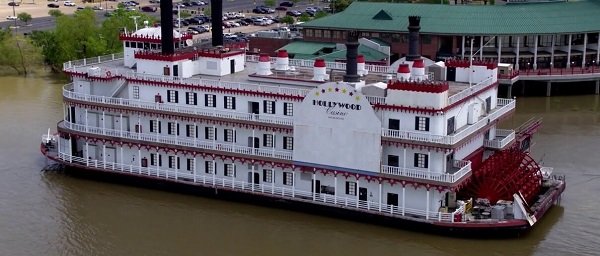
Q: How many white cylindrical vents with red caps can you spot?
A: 6